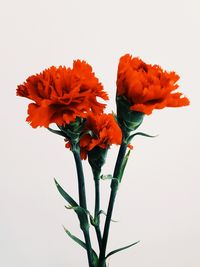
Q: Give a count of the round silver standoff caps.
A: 0